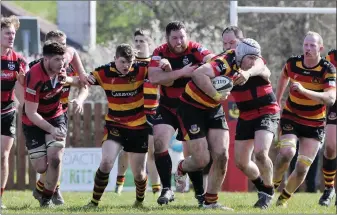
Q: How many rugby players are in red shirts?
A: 4